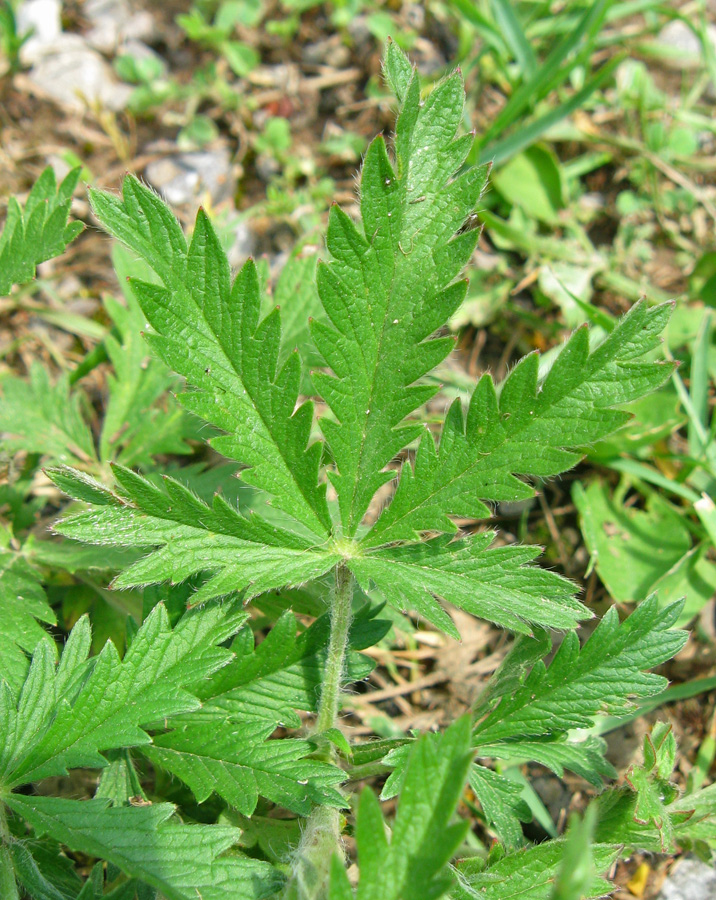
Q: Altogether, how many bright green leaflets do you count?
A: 5